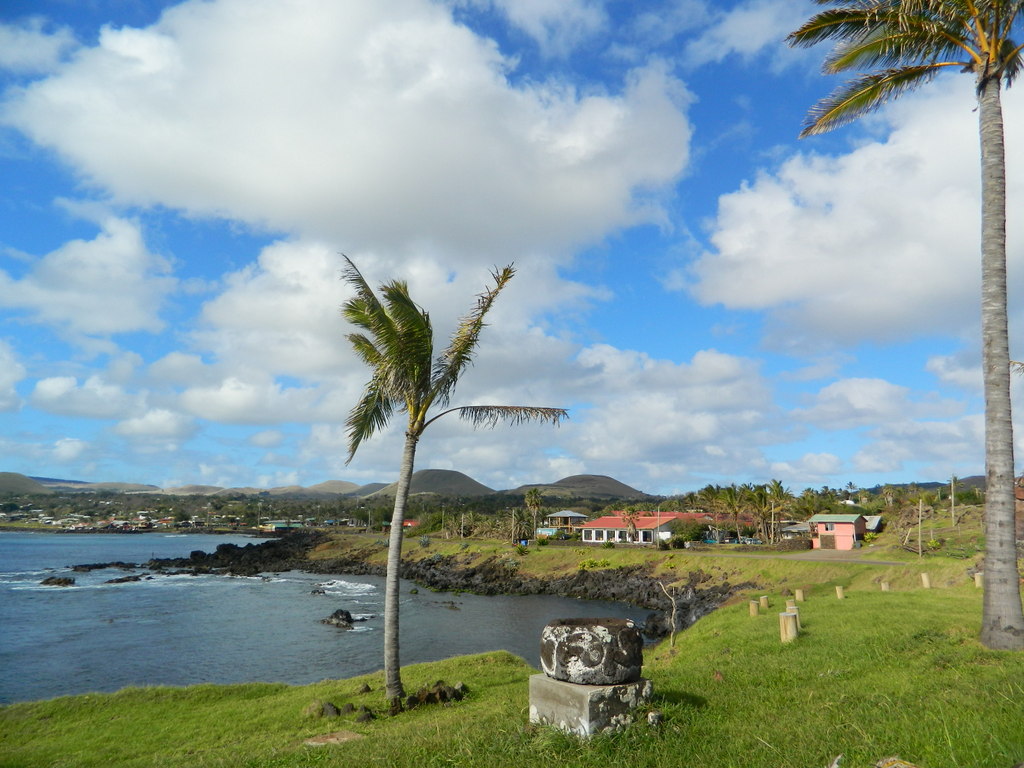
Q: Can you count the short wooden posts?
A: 10